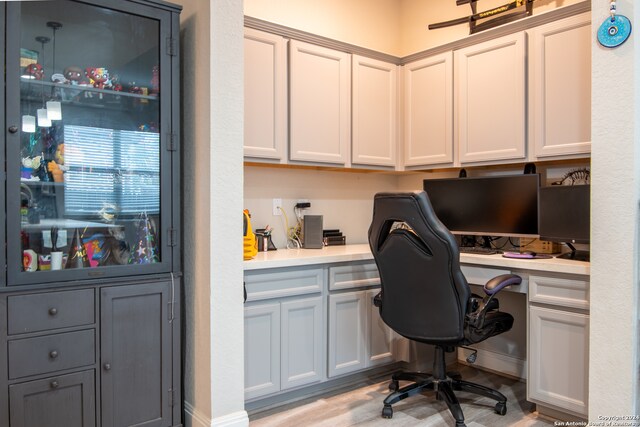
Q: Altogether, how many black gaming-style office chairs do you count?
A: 1